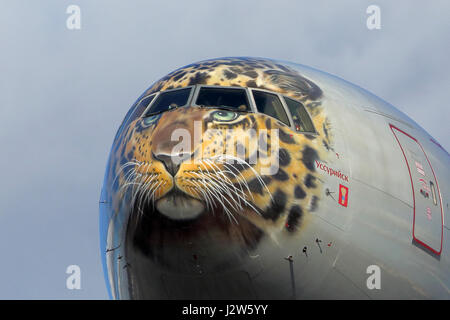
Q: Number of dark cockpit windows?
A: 5